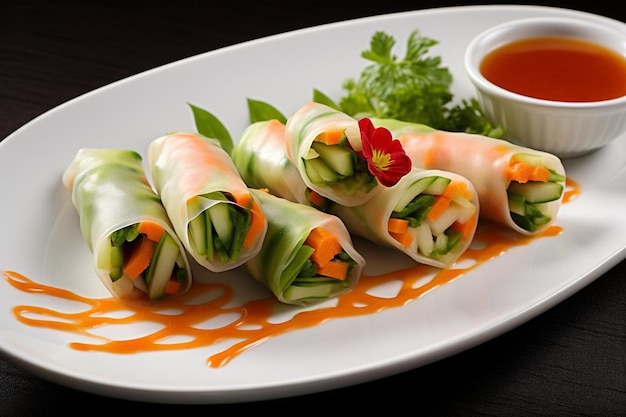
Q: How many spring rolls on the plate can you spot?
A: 7